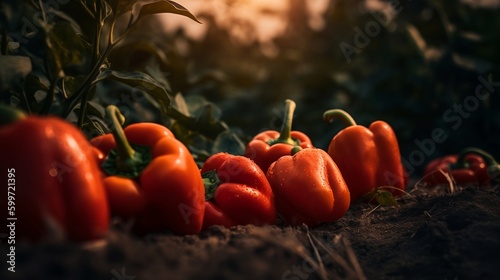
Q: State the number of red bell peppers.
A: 7